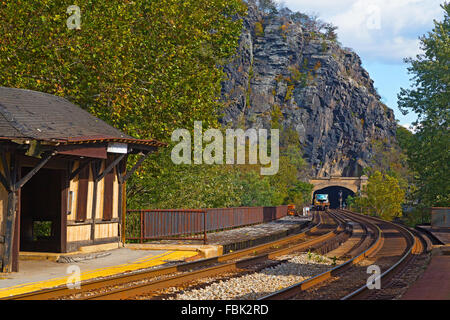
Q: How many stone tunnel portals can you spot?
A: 1